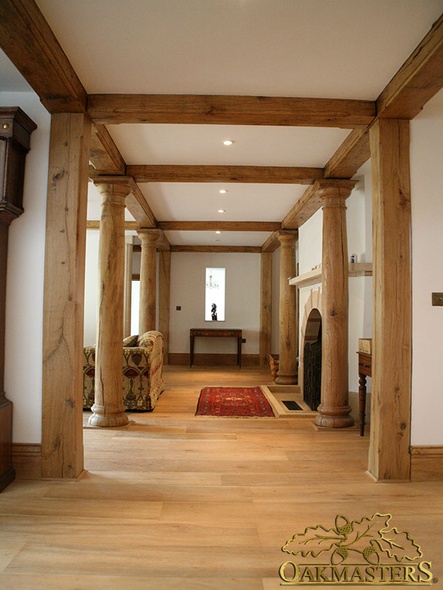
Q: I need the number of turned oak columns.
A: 4